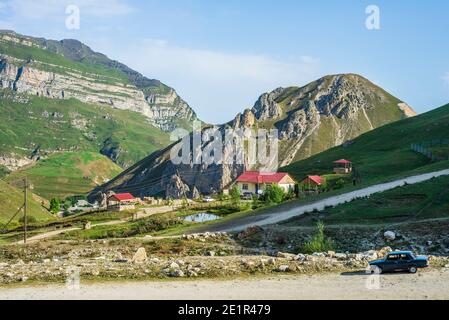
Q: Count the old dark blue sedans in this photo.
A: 1